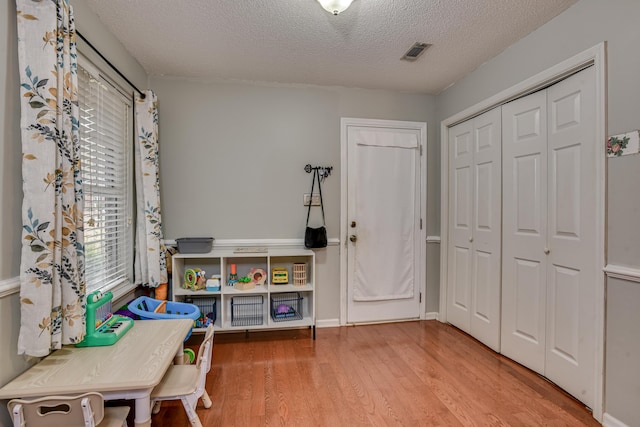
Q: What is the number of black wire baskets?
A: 3